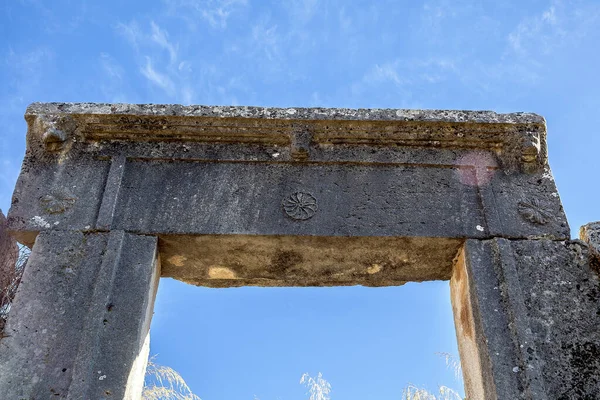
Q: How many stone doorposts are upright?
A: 2